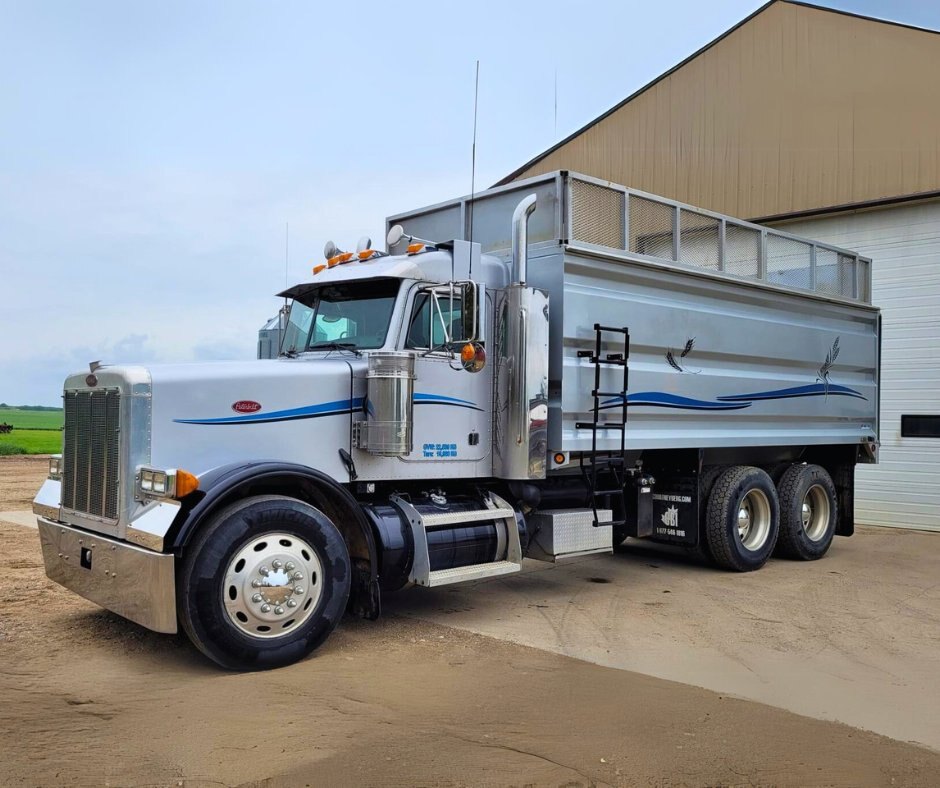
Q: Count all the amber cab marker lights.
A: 5